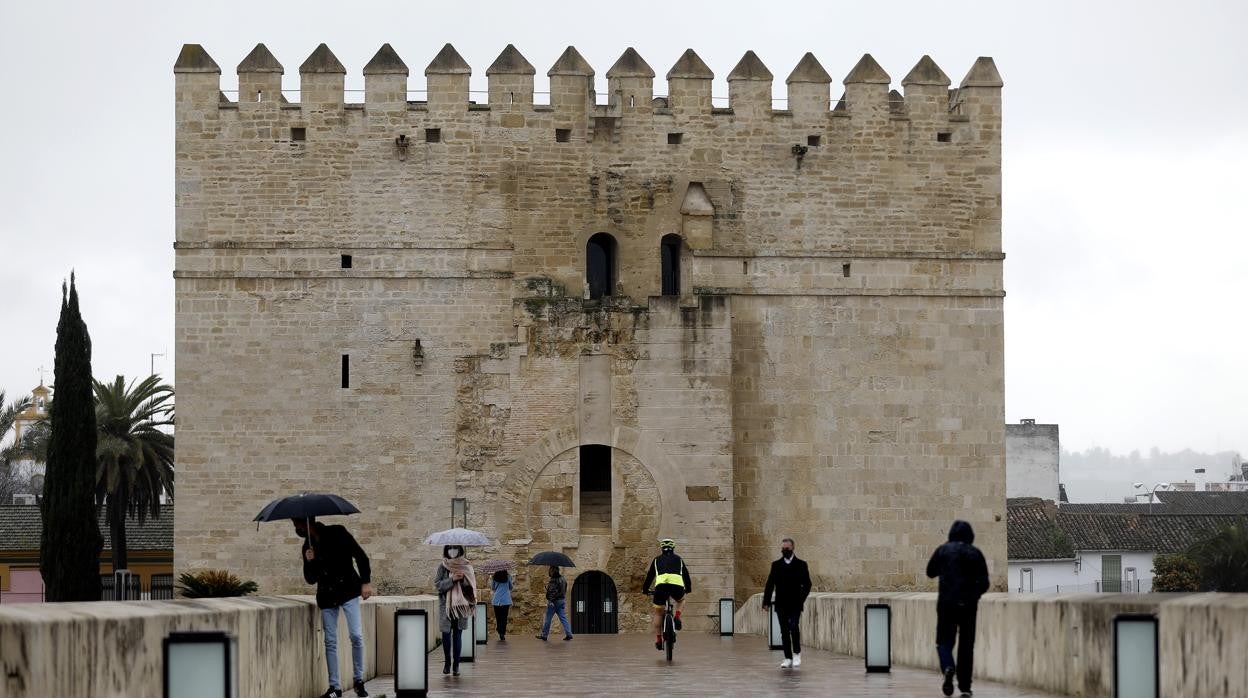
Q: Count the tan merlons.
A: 14